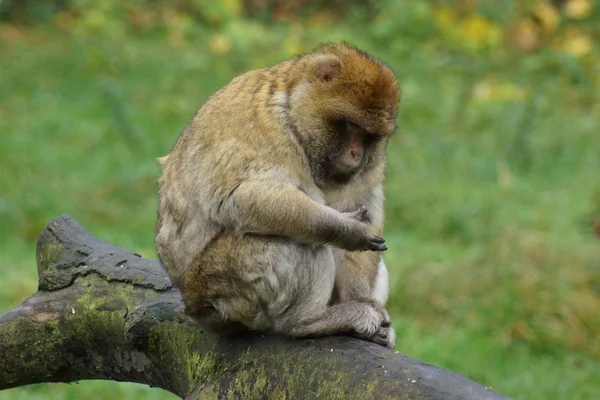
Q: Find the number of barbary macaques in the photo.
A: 1